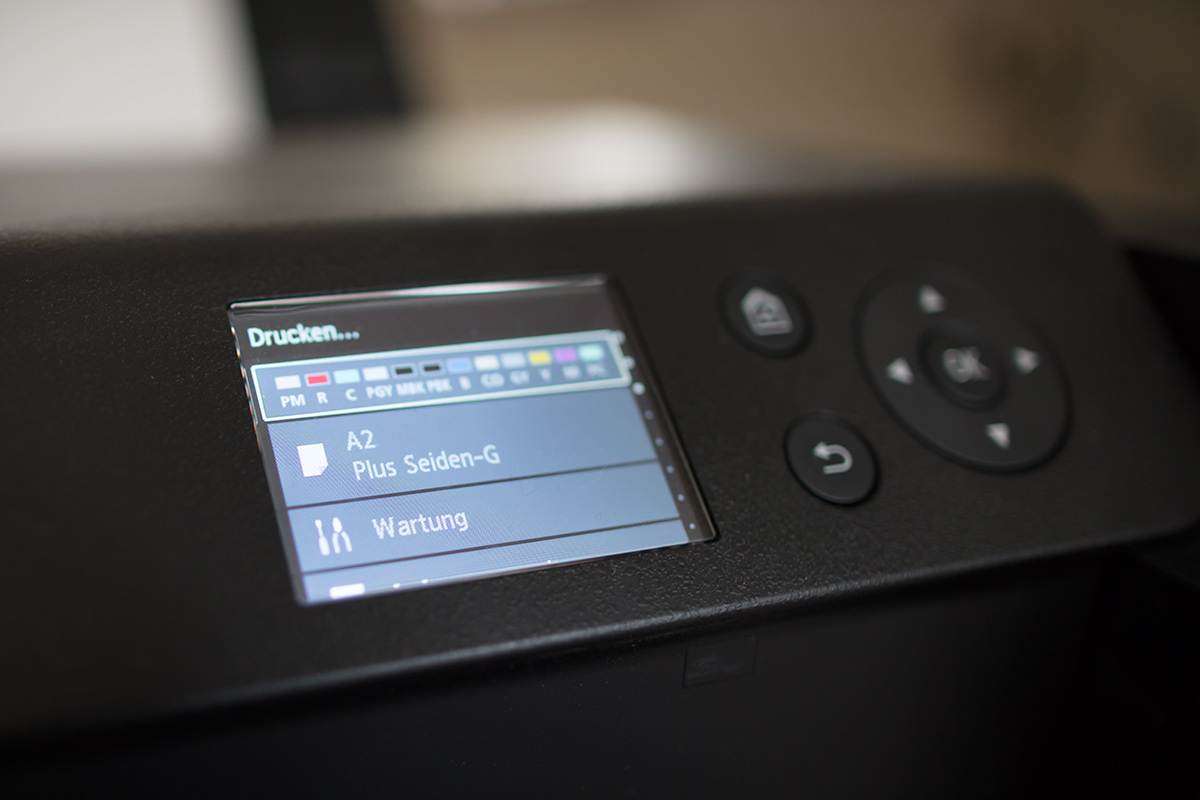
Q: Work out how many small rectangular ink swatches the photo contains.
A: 12